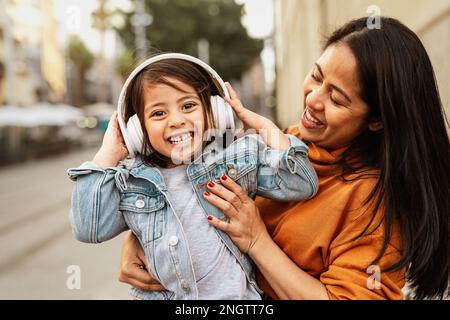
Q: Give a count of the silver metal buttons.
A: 4